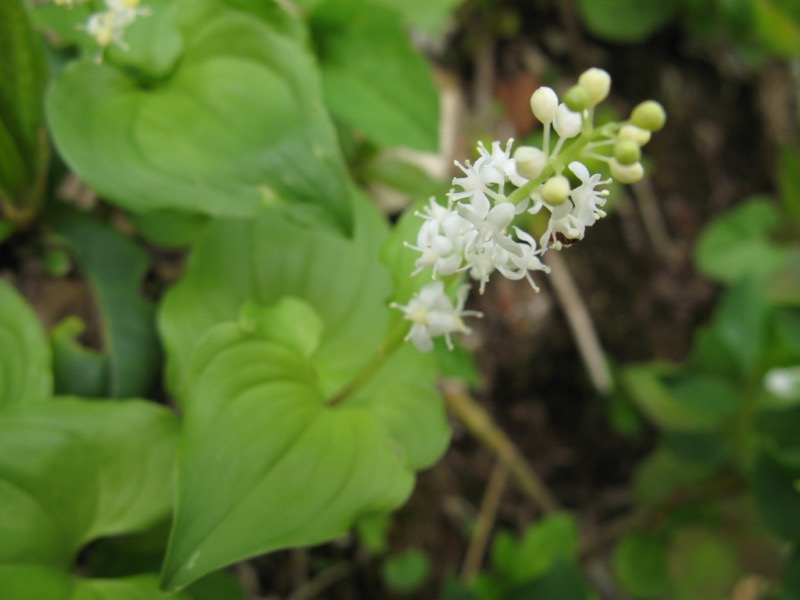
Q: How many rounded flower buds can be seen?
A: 10